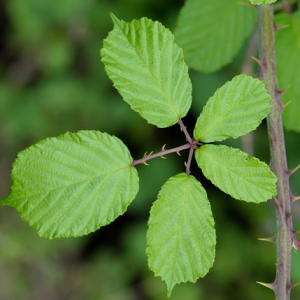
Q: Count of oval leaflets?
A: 5